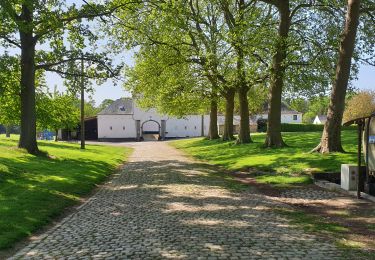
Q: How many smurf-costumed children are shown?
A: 0